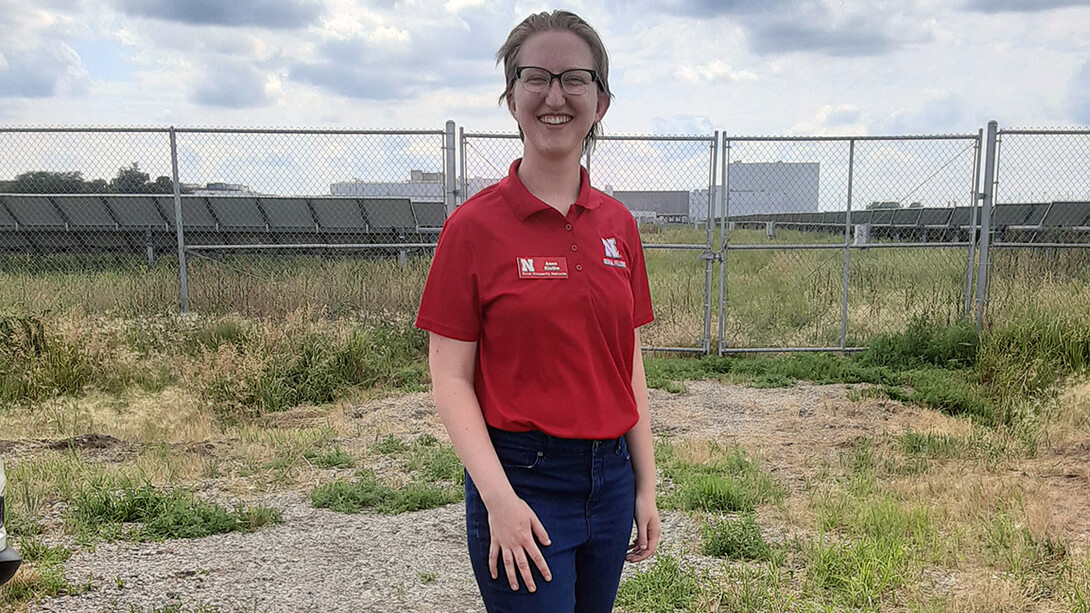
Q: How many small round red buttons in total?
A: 3